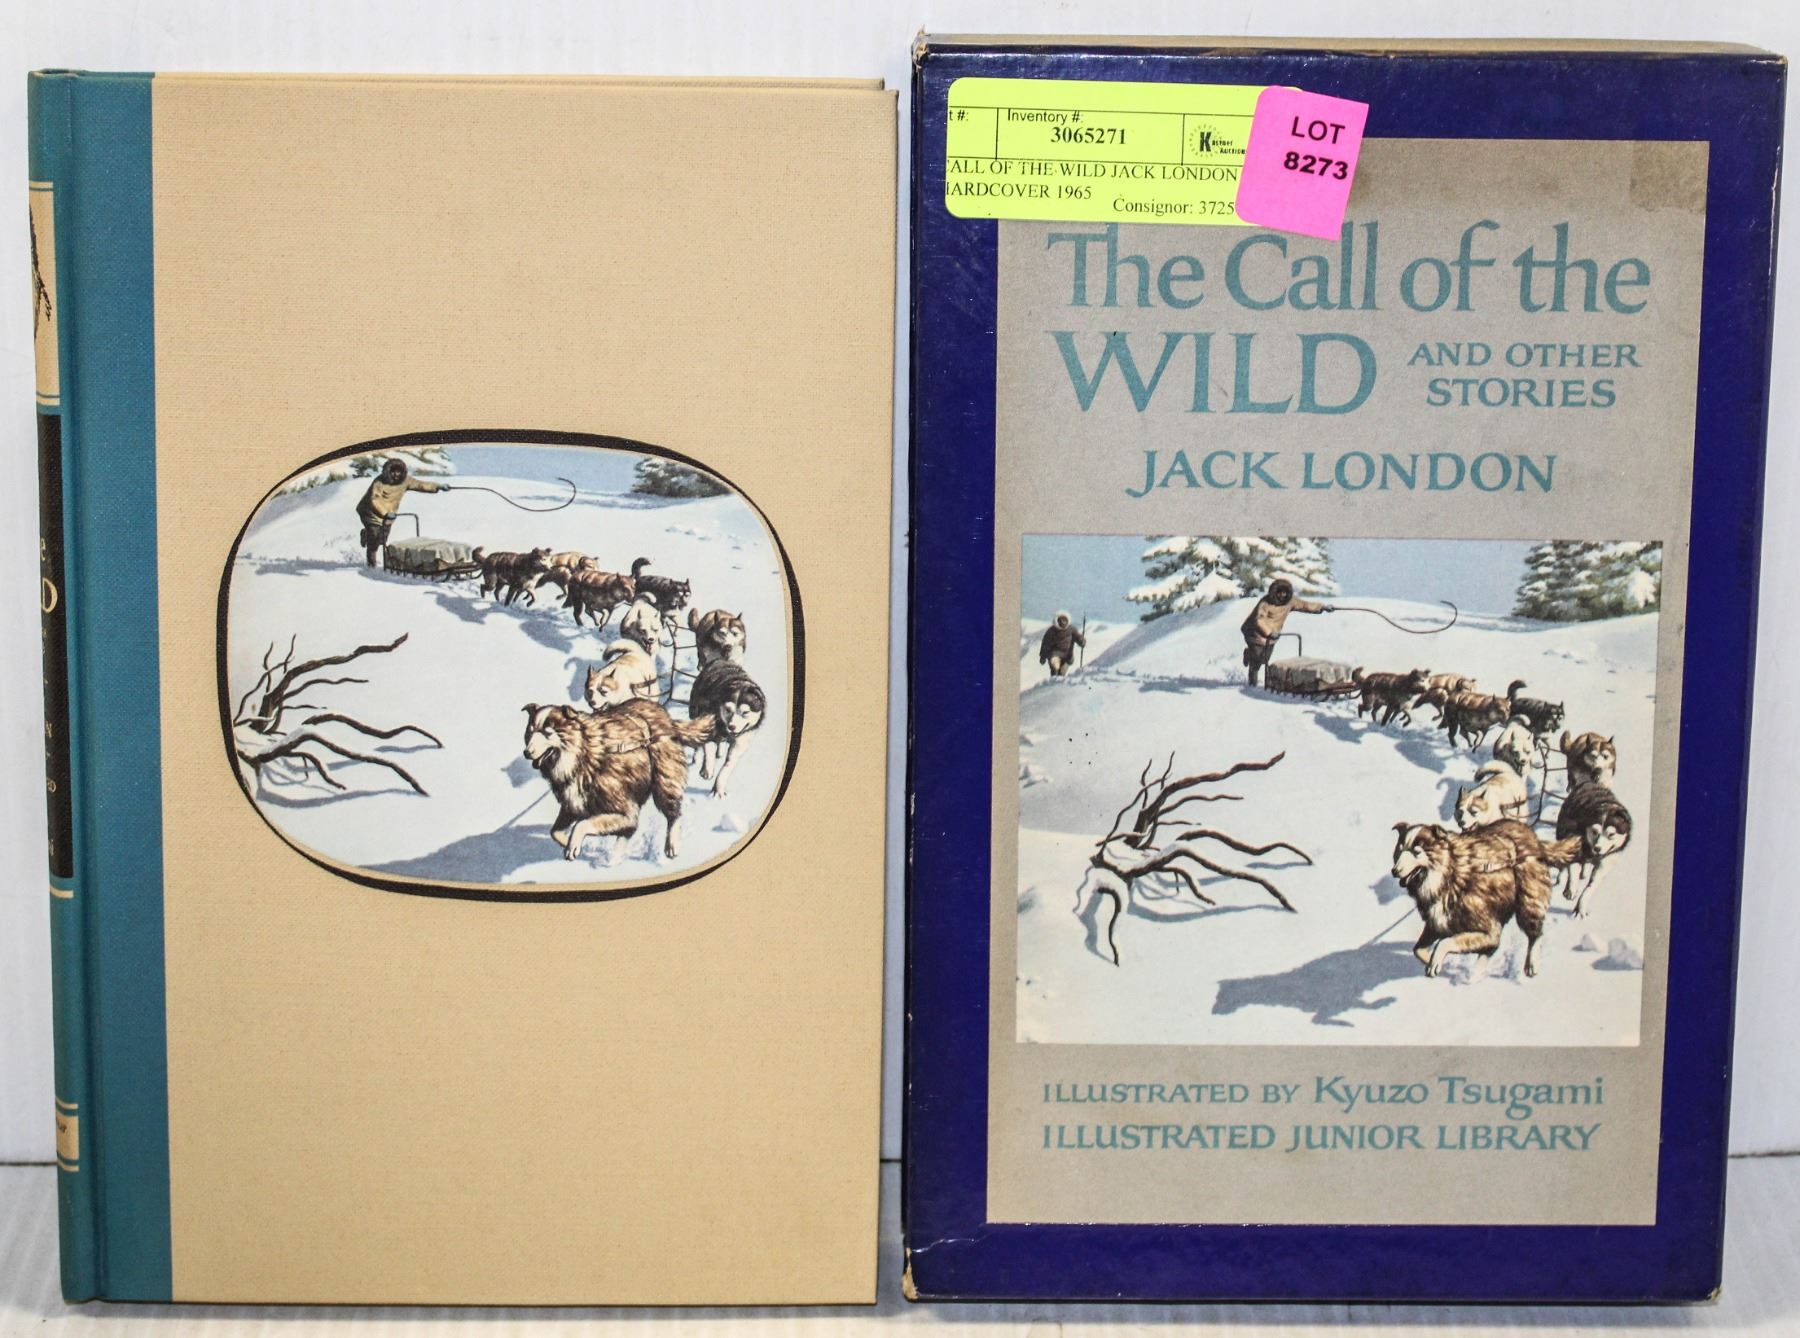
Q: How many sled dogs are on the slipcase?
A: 9